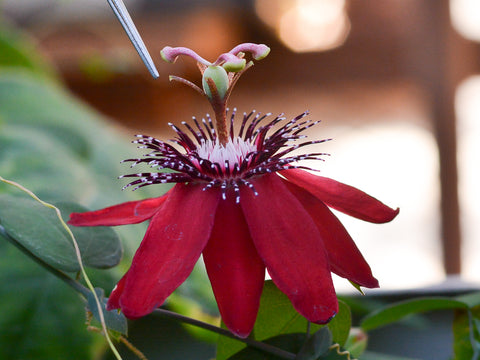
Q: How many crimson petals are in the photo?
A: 7